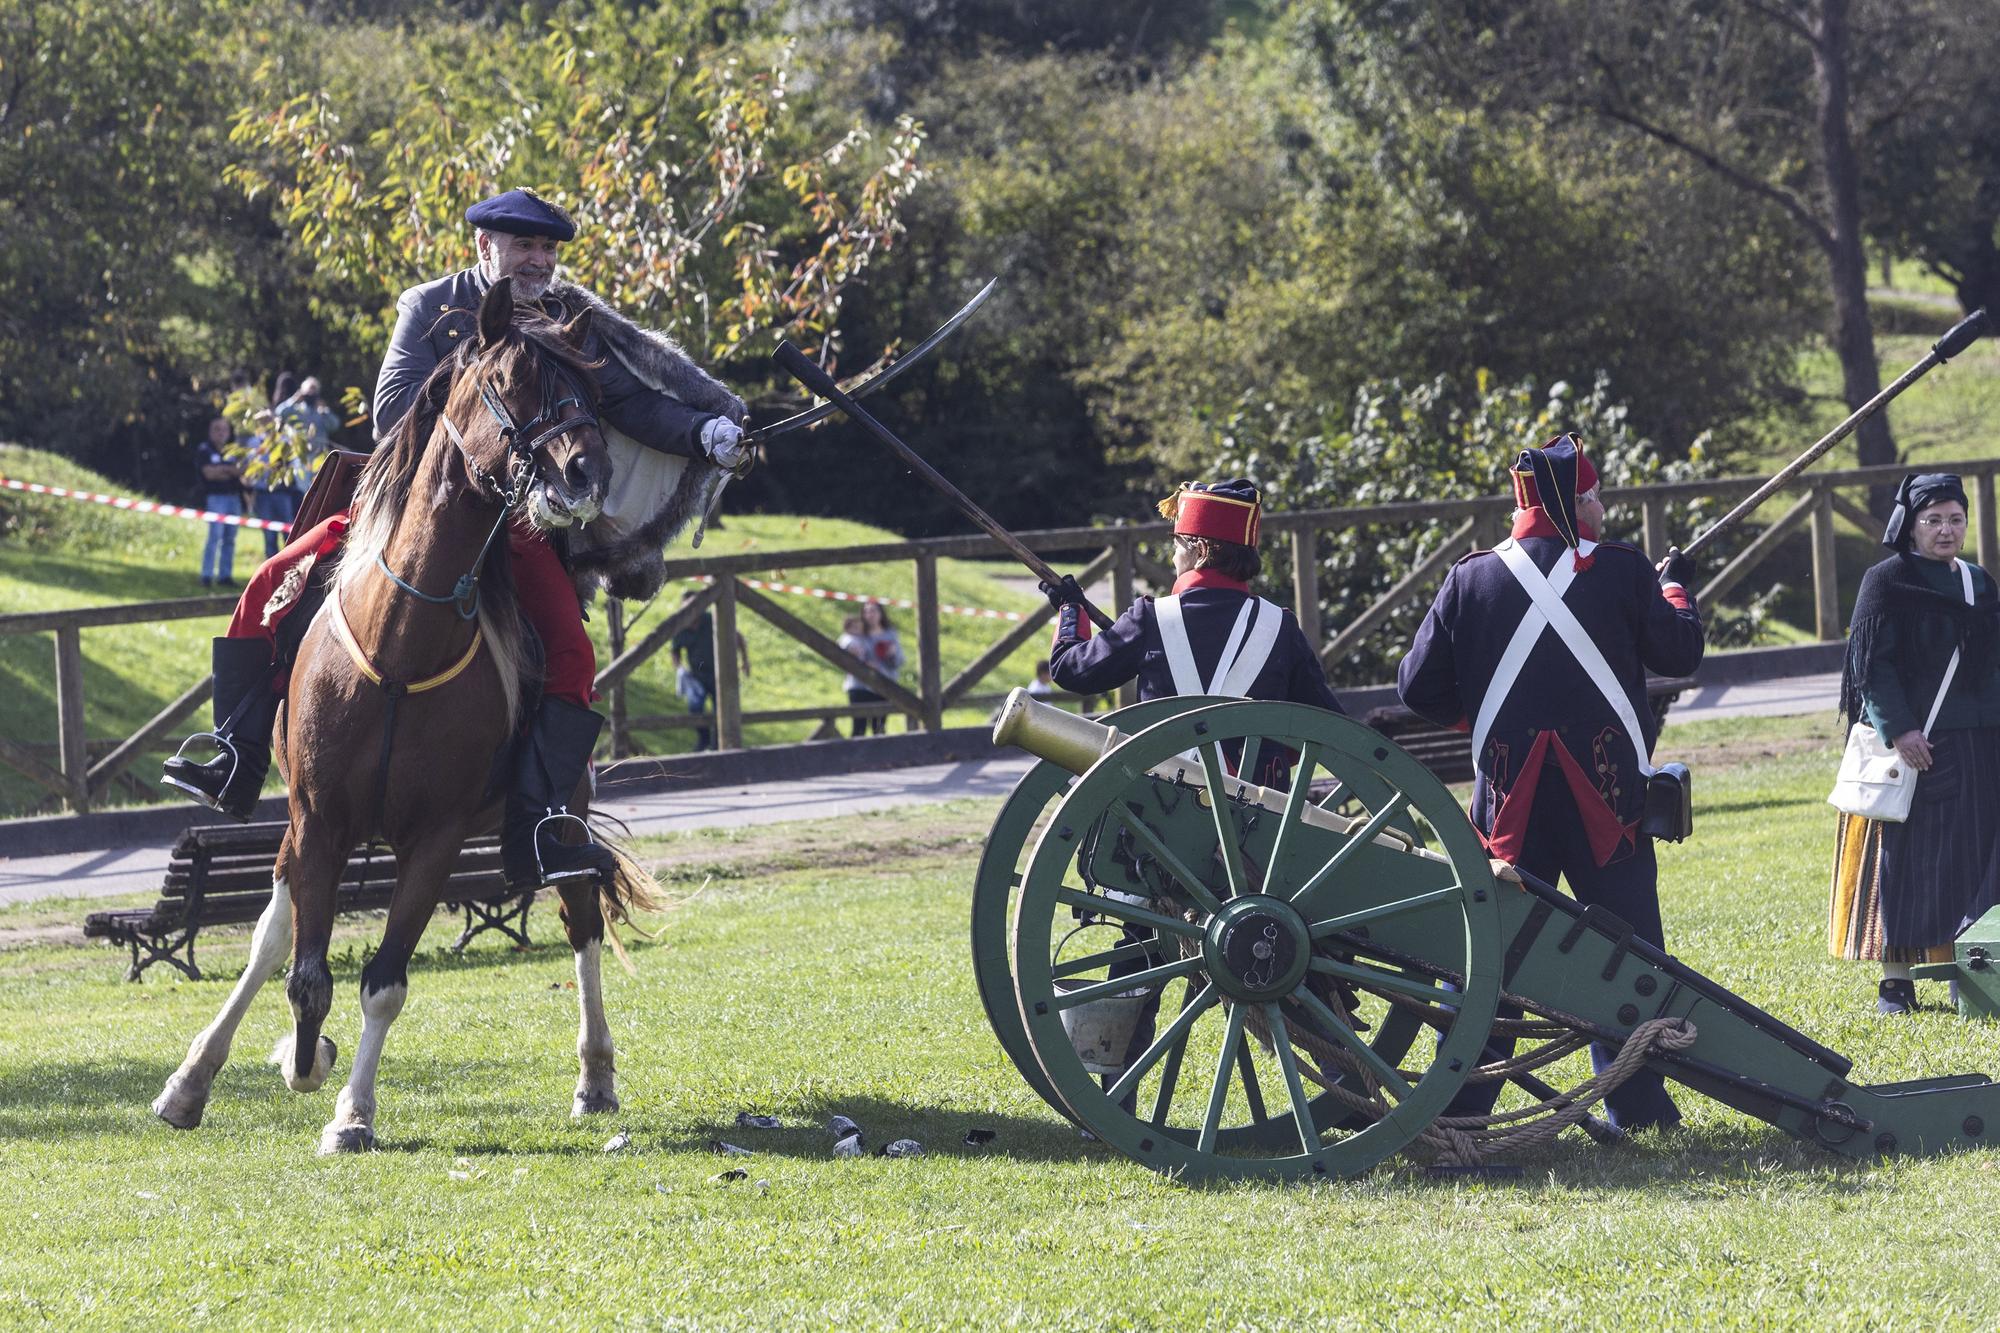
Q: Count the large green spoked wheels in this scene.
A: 2